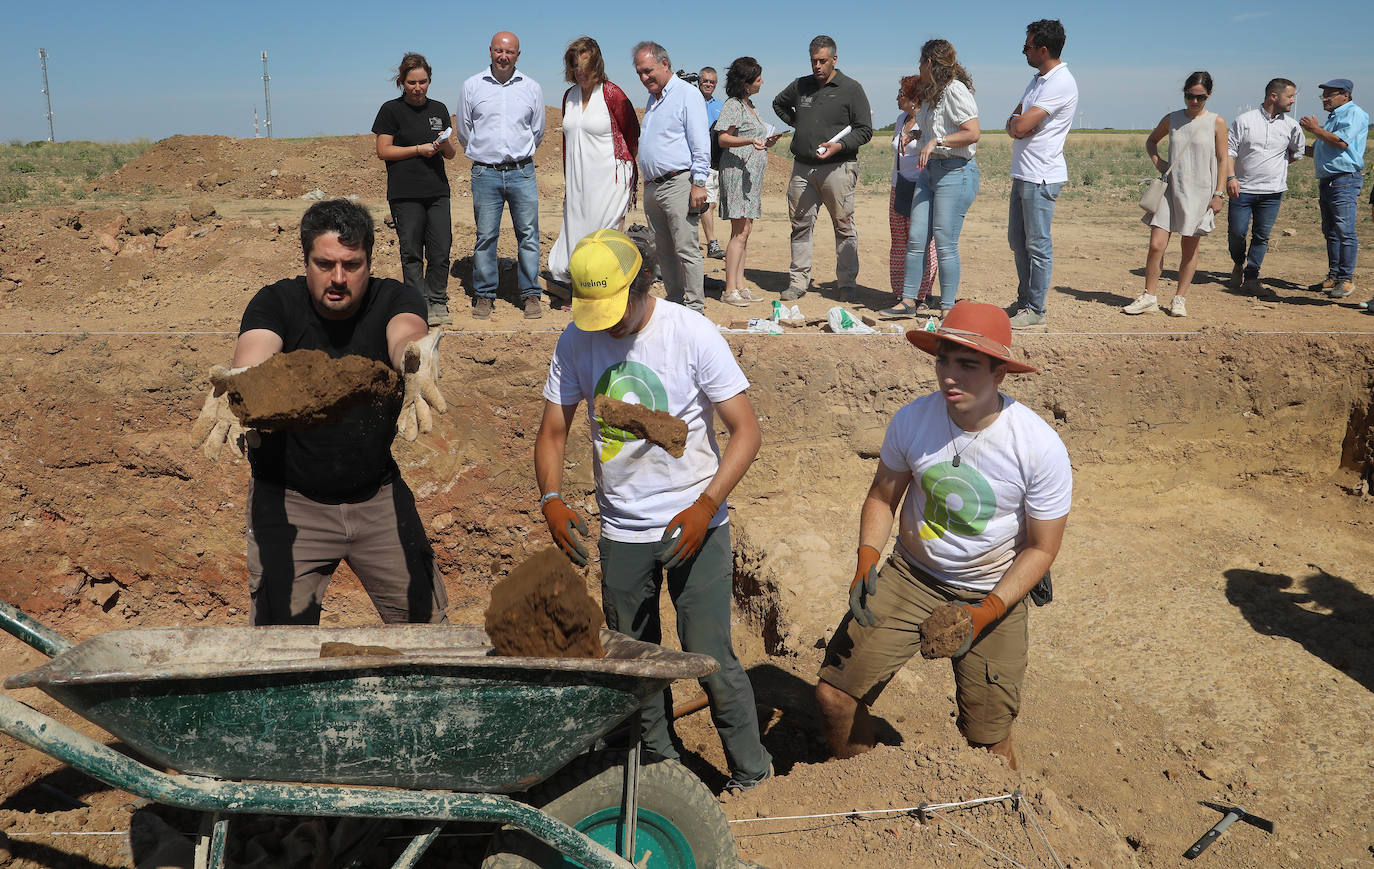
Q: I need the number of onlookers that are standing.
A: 13